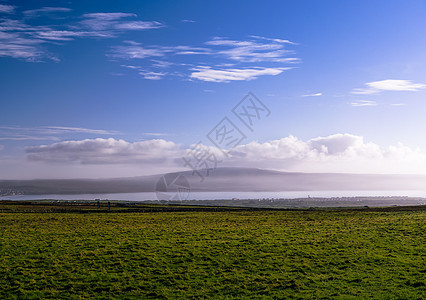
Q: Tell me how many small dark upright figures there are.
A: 2